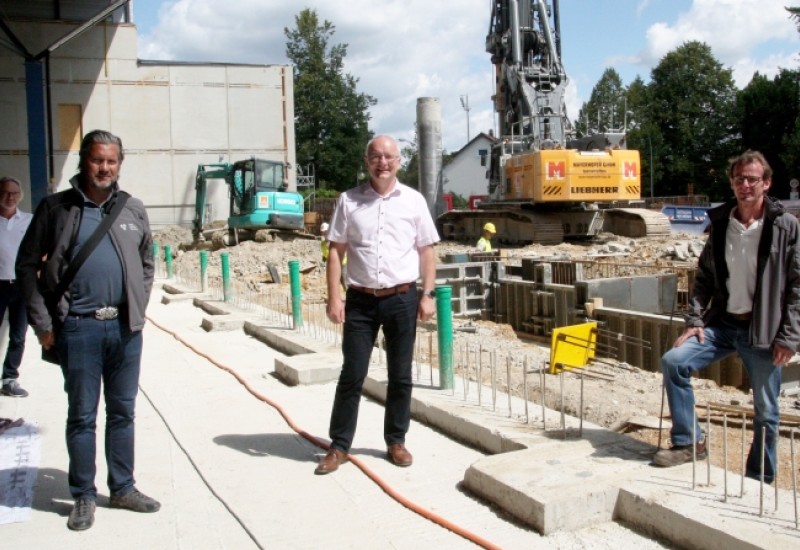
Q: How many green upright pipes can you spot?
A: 6